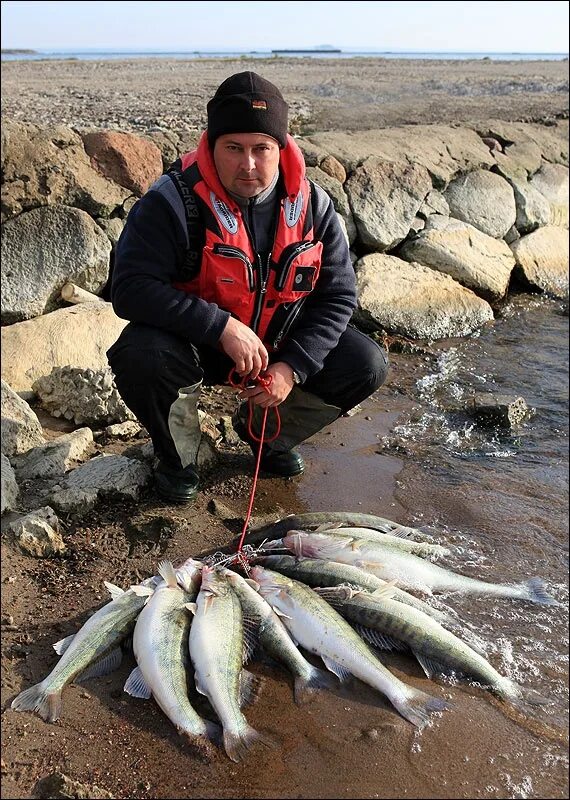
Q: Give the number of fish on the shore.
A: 10